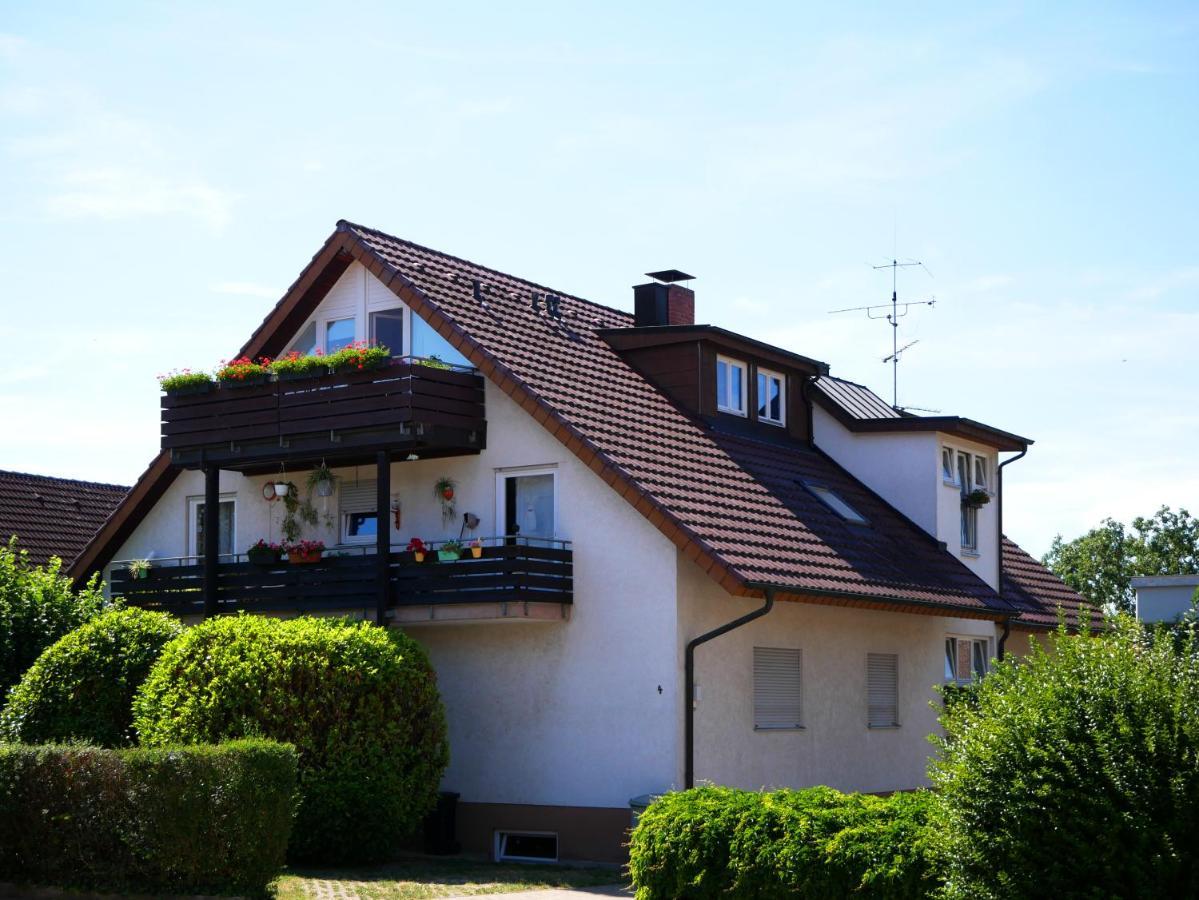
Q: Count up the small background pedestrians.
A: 0